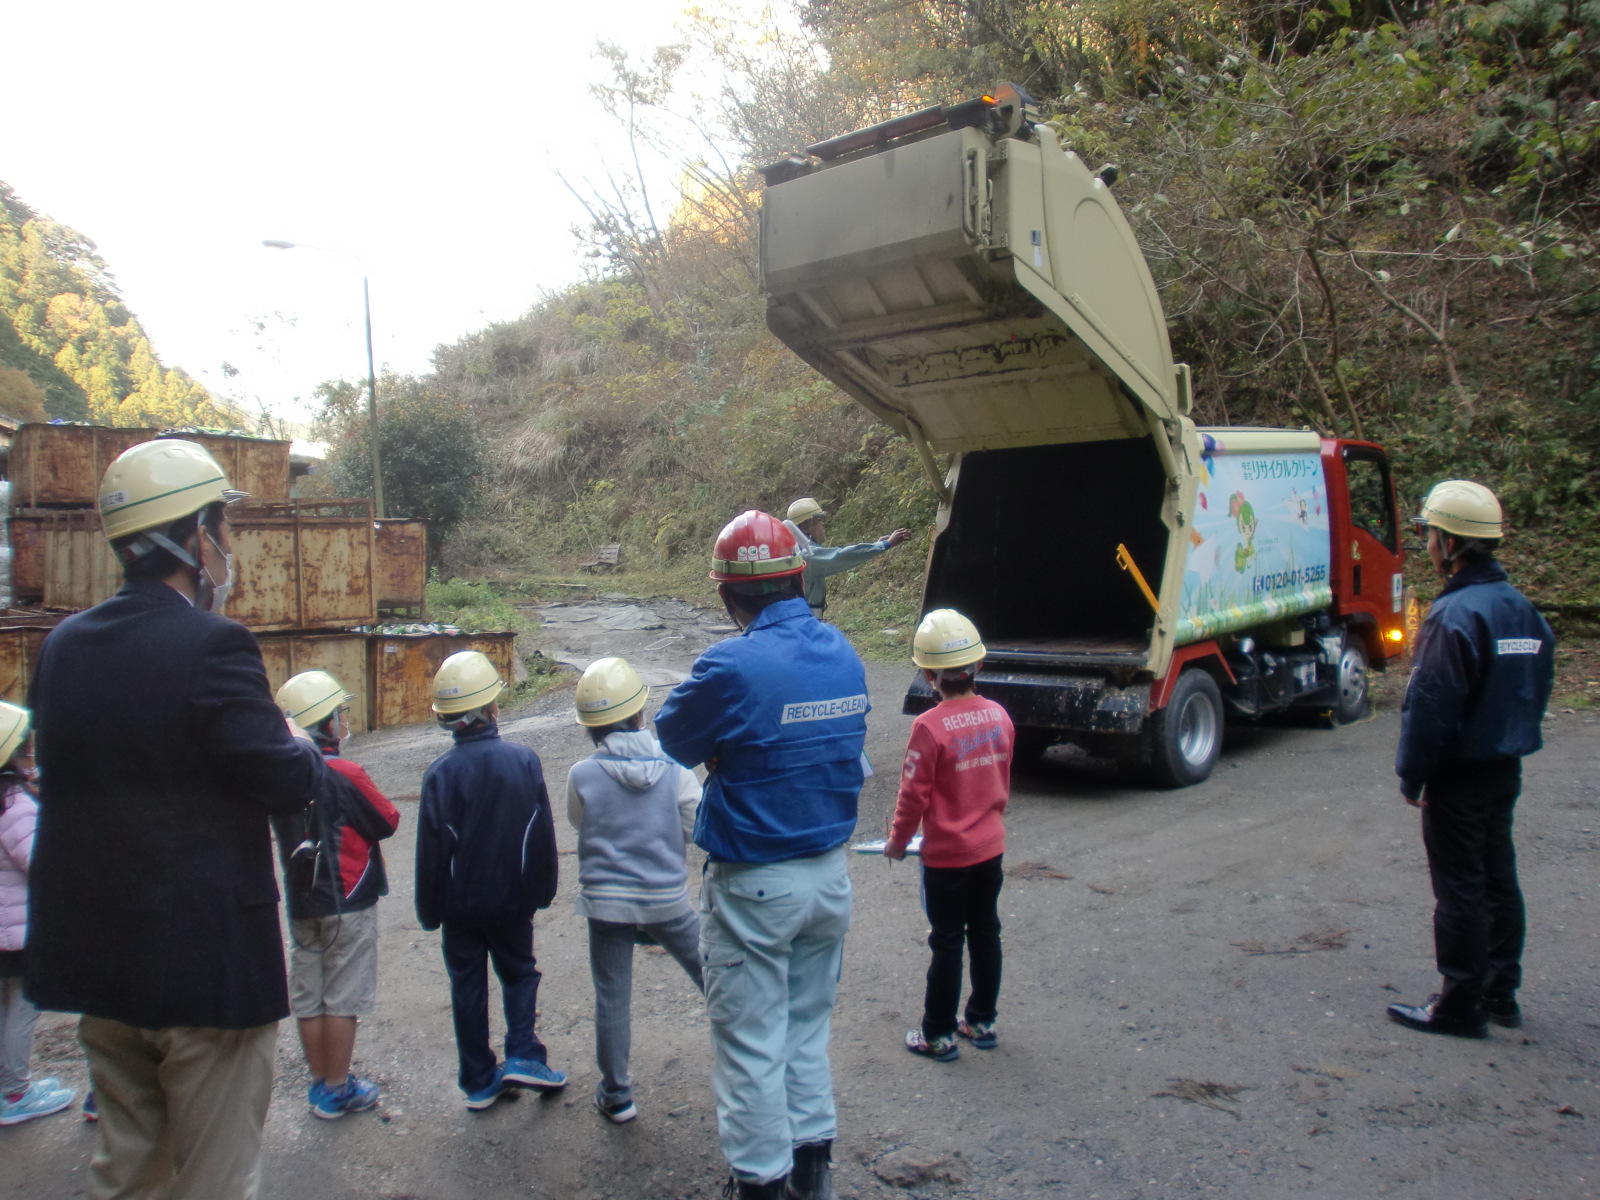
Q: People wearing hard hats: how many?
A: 9